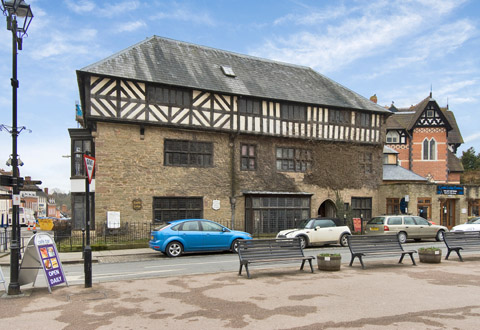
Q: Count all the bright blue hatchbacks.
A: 1